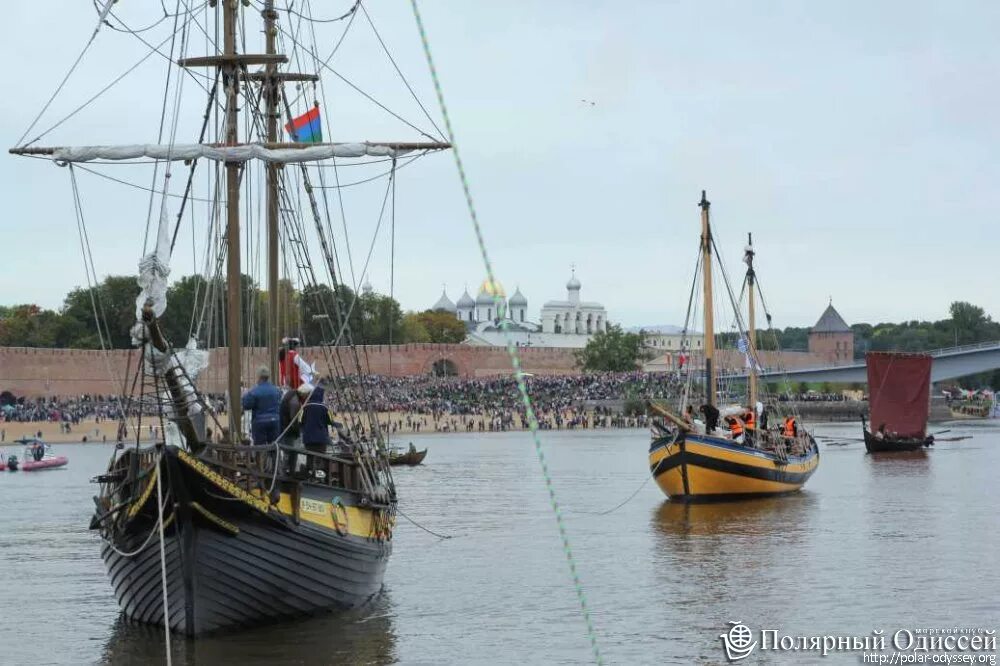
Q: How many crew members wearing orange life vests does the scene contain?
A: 3